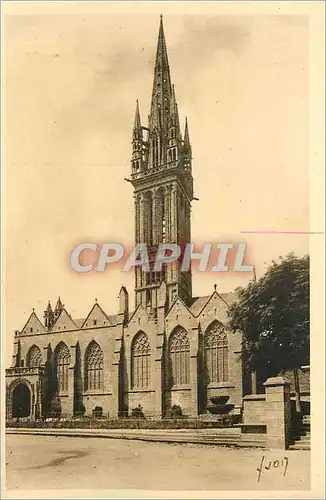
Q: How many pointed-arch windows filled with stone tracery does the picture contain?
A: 6